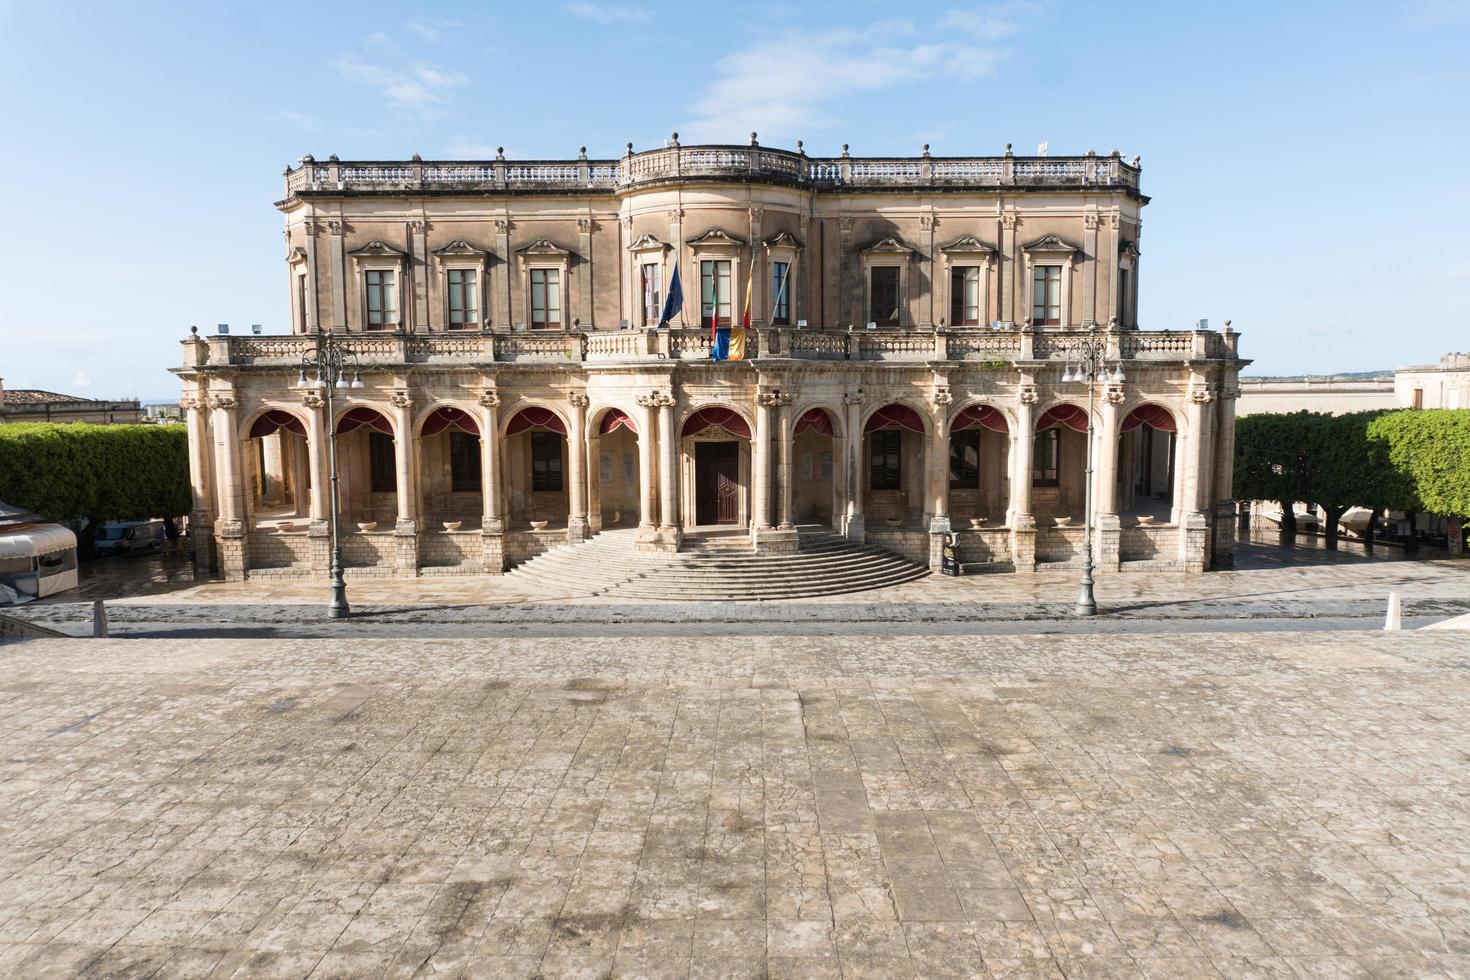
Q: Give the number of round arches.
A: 11